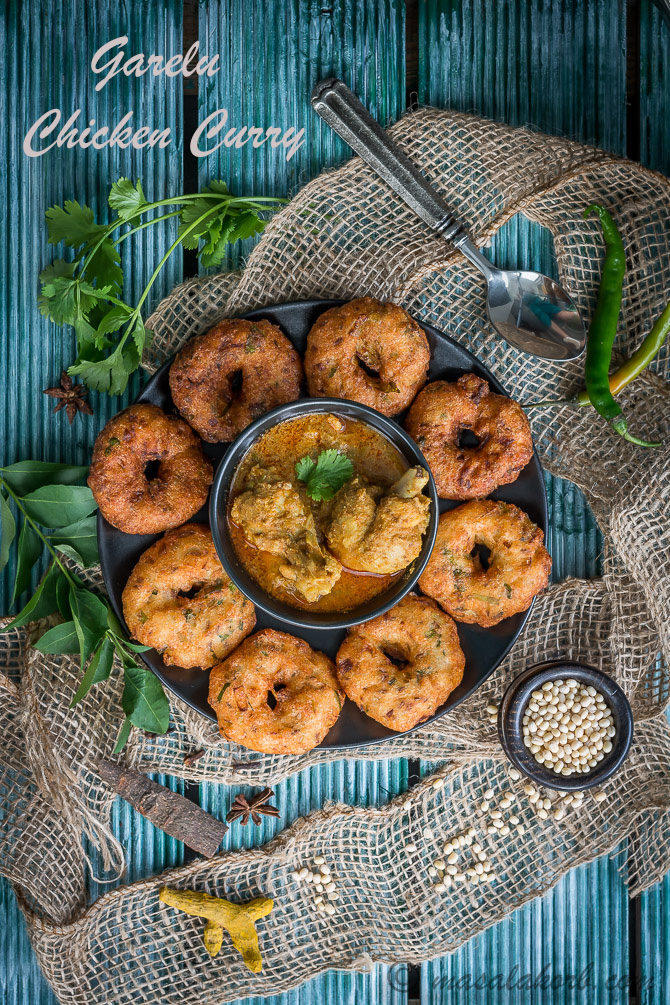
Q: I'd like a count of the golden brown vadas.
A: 8